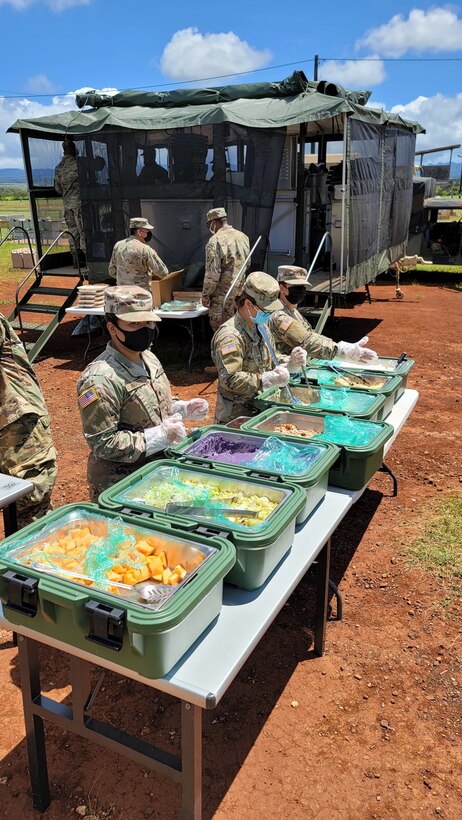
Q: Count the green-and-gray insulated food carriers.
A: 7